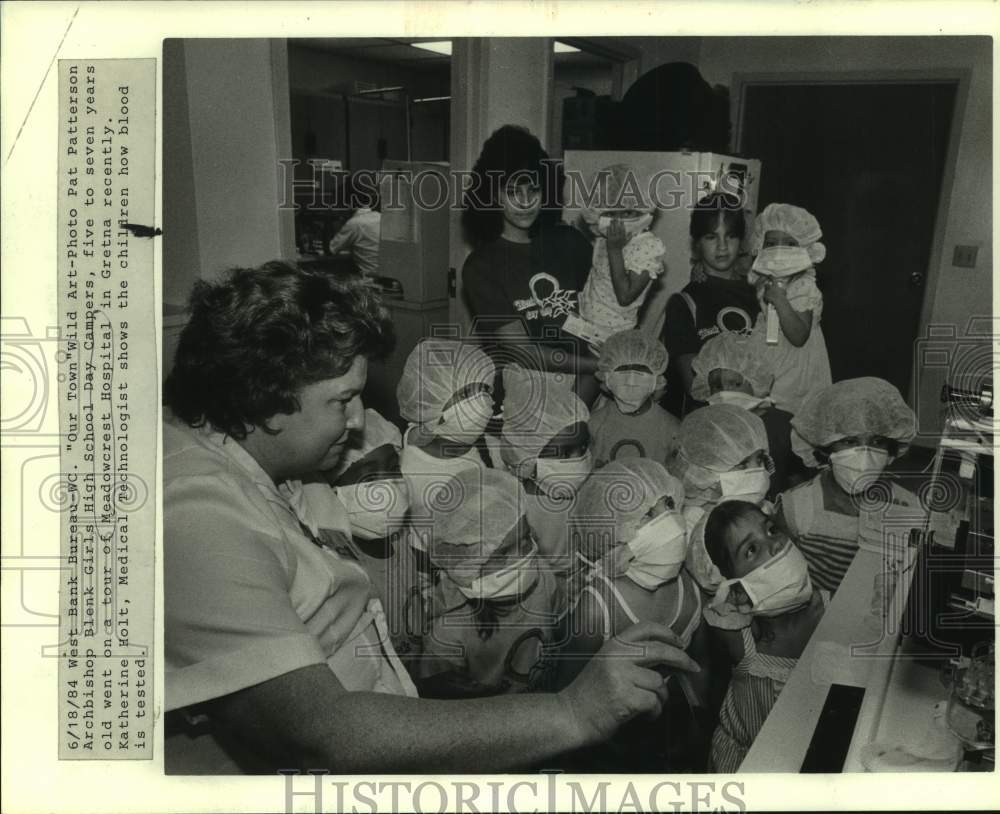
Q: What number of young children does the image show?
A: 12